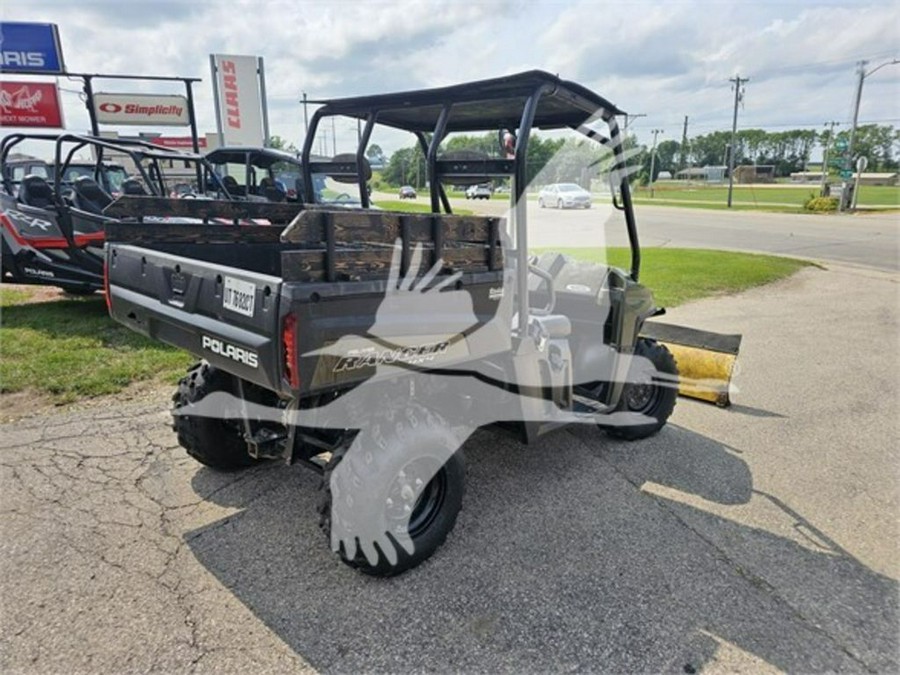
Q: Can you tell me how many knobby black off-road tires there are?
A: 3